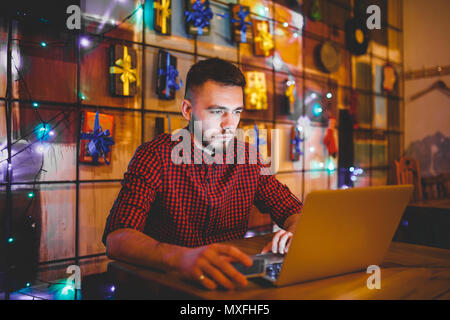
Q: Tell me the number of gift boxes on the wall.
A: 11